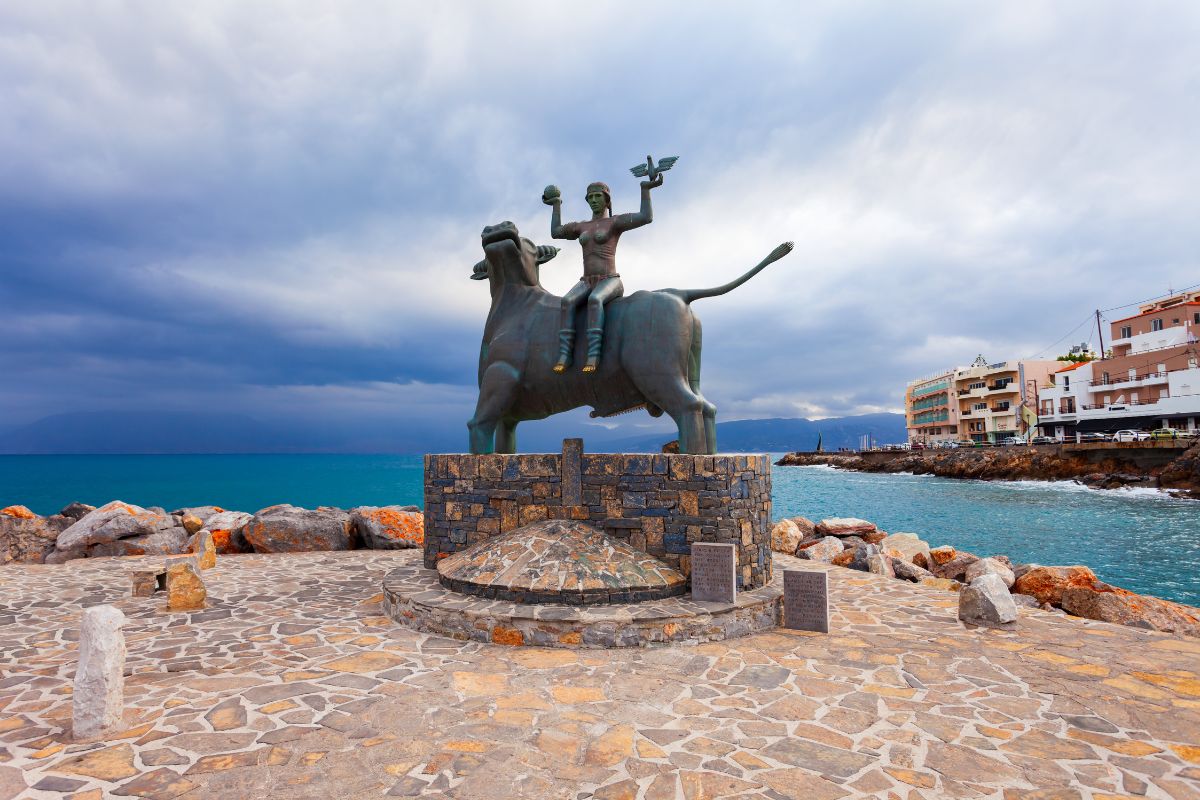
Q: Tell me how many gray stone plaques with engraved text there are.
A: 2